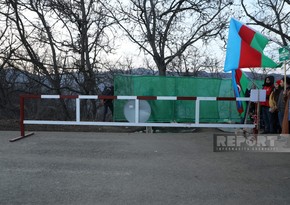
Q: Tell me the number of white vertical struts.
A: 3